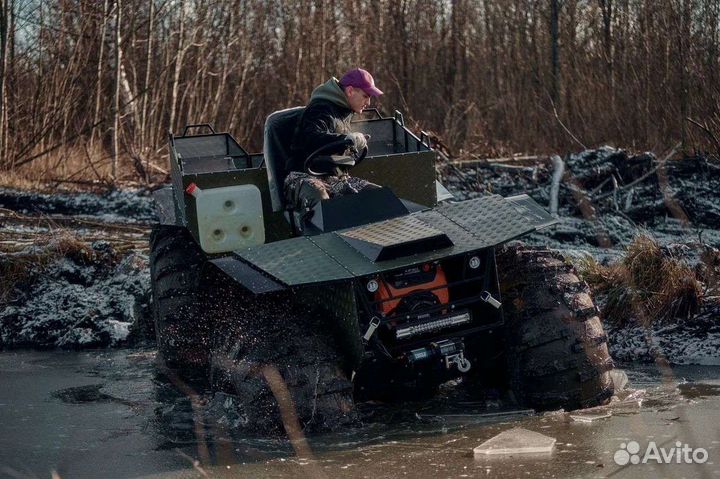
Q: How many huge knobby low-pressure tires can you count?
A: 3